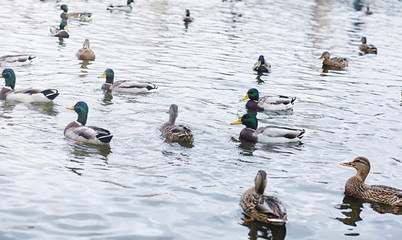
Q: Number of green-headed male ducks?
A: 10